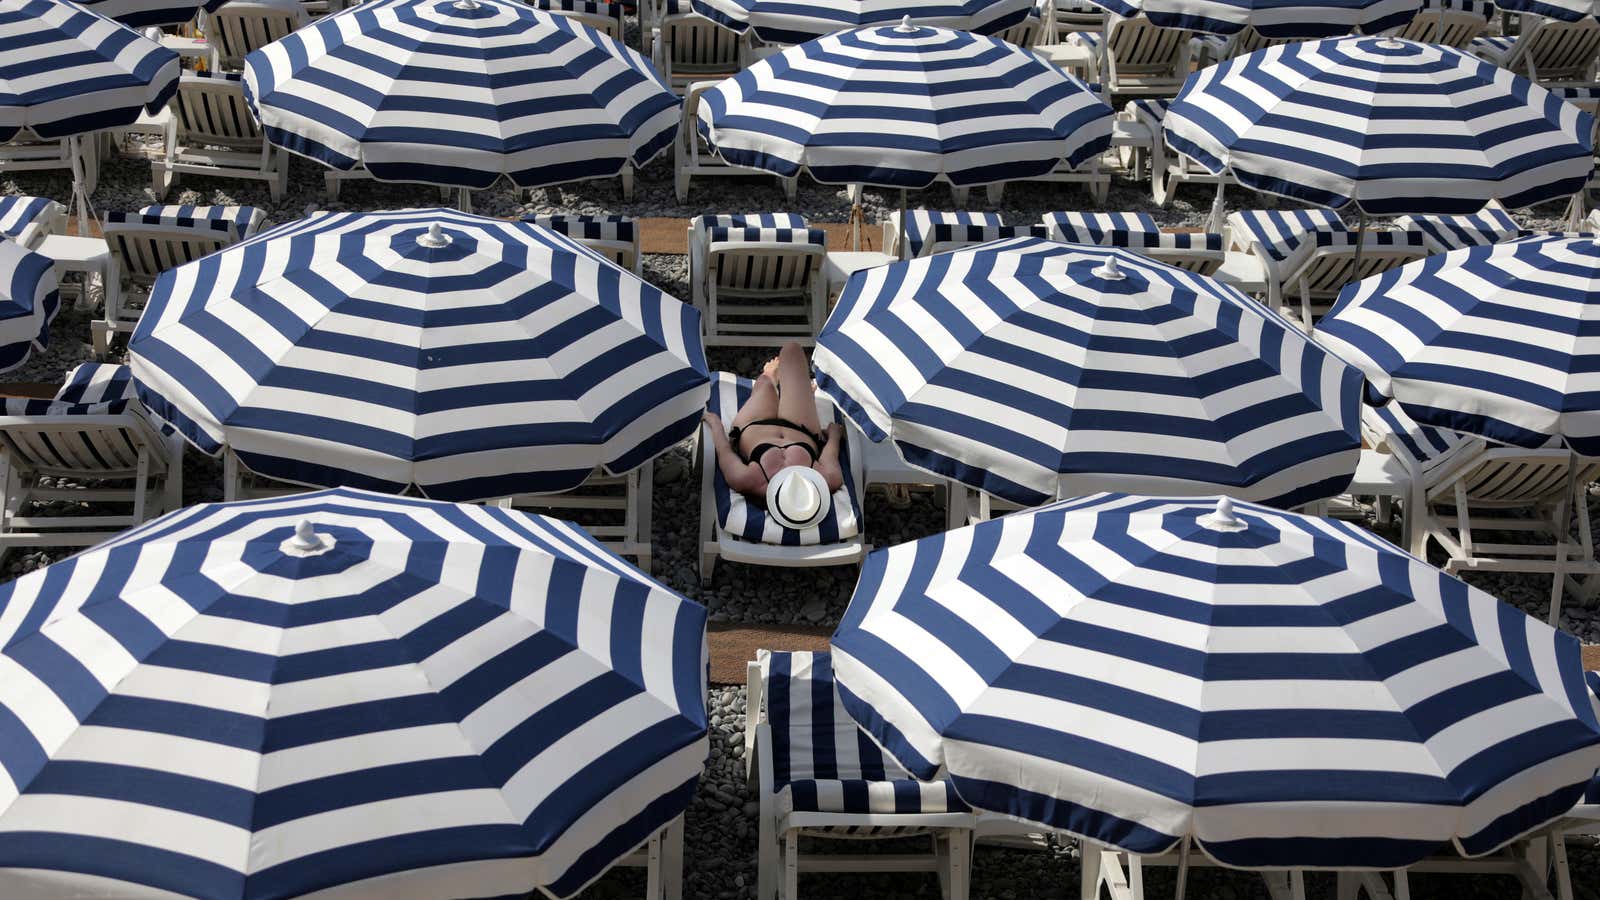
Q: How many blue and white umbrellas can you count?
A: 14